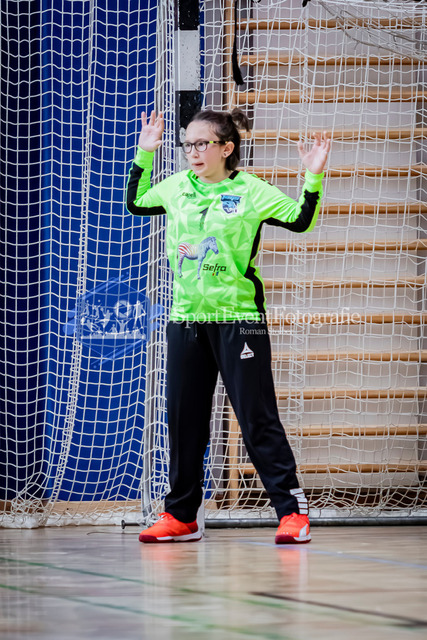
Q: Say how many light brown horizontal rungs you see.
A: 13